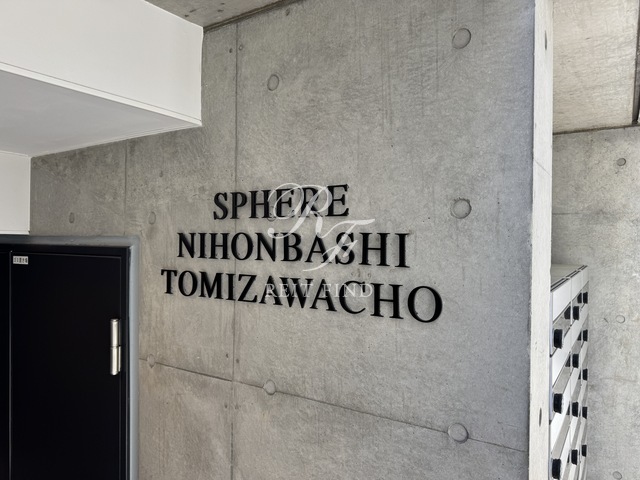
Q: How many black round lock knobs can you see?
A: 12